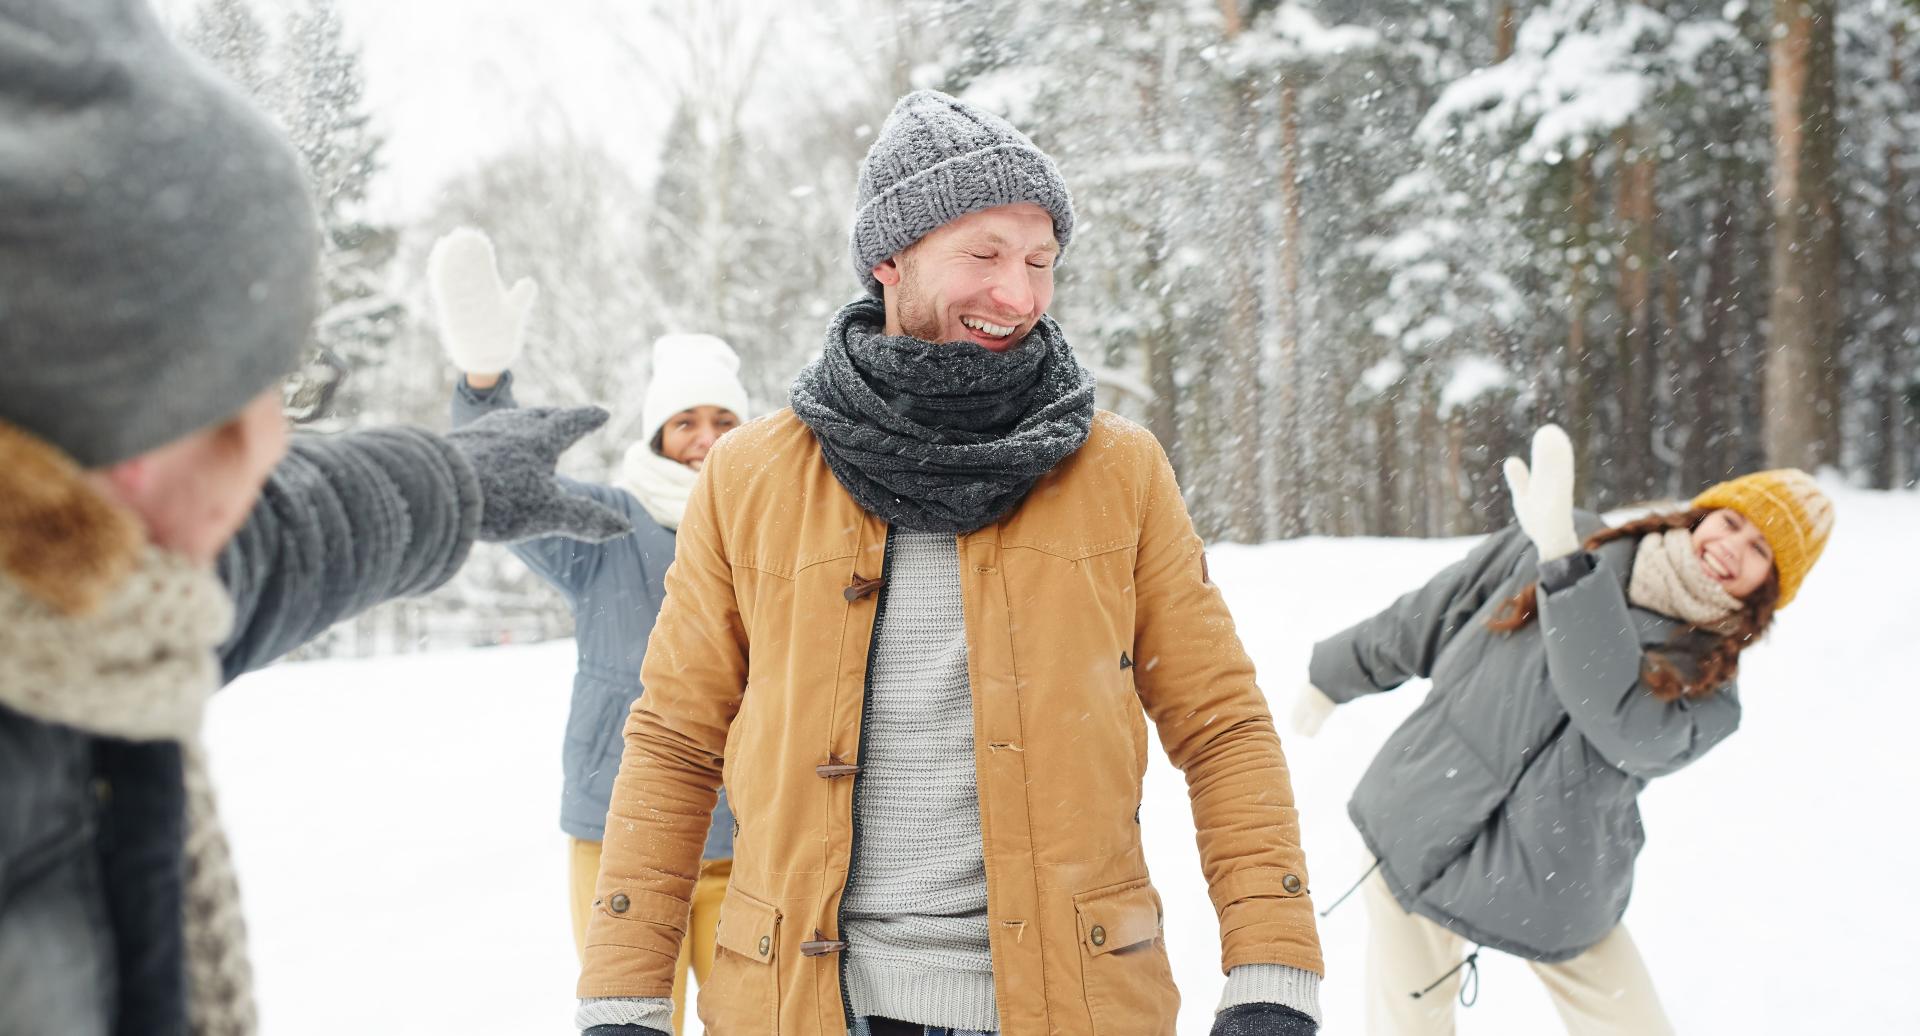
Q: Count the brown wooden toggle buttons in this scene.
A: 3